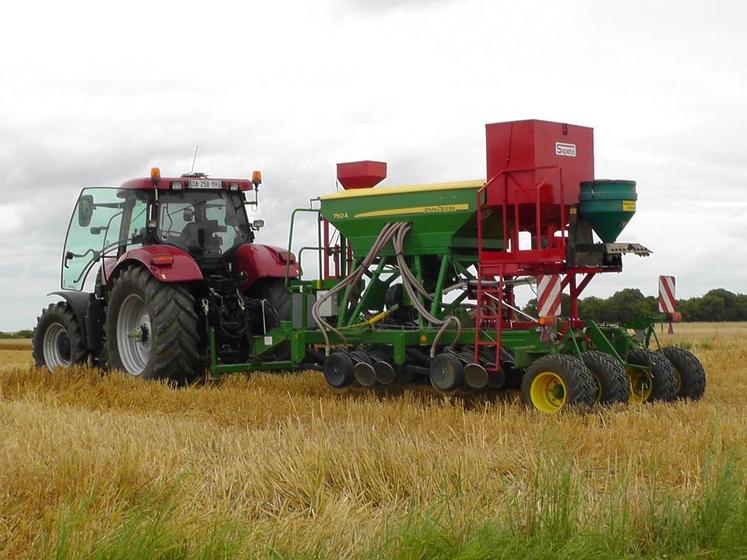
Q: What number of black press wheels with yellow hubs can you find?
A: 4